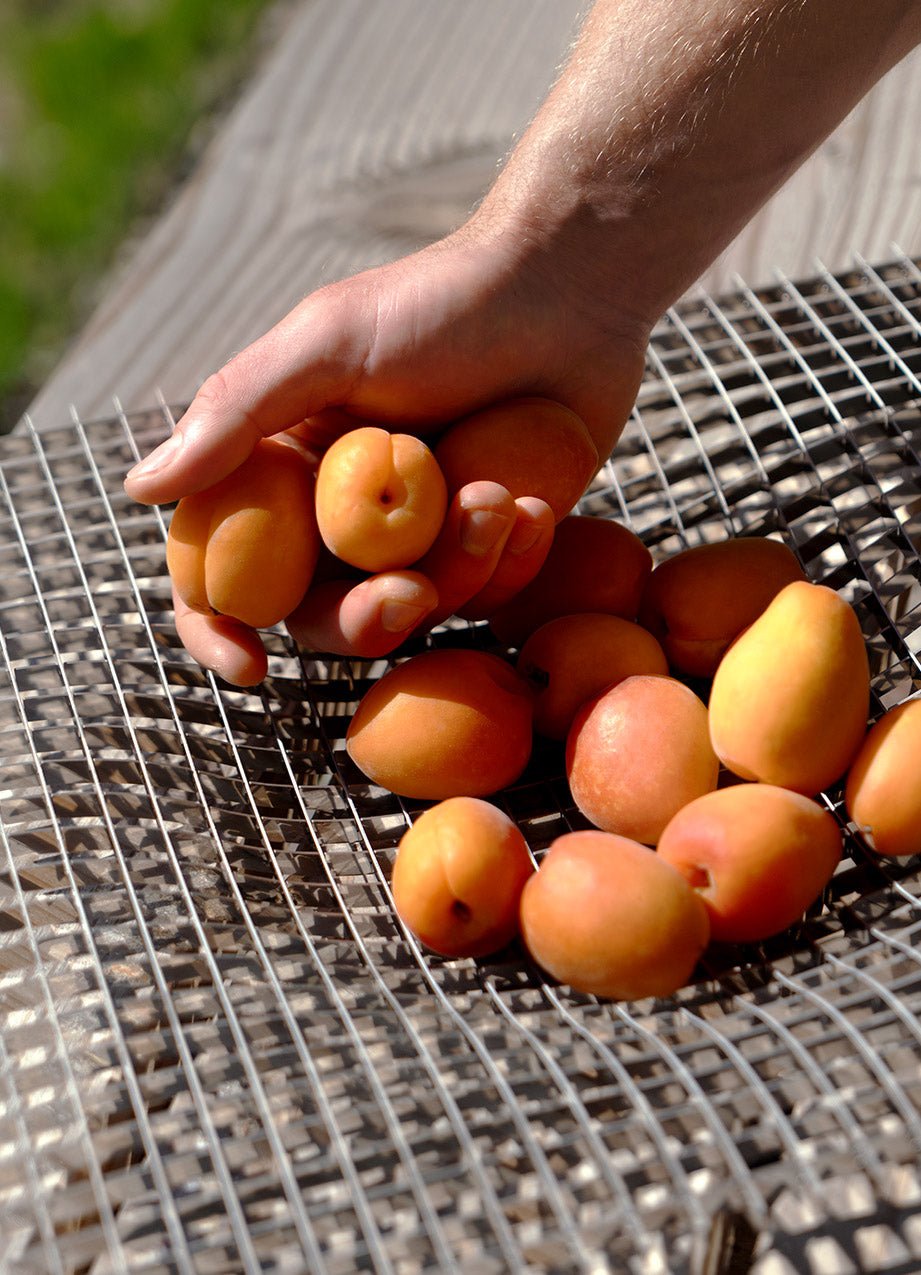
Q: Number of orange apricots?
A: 13